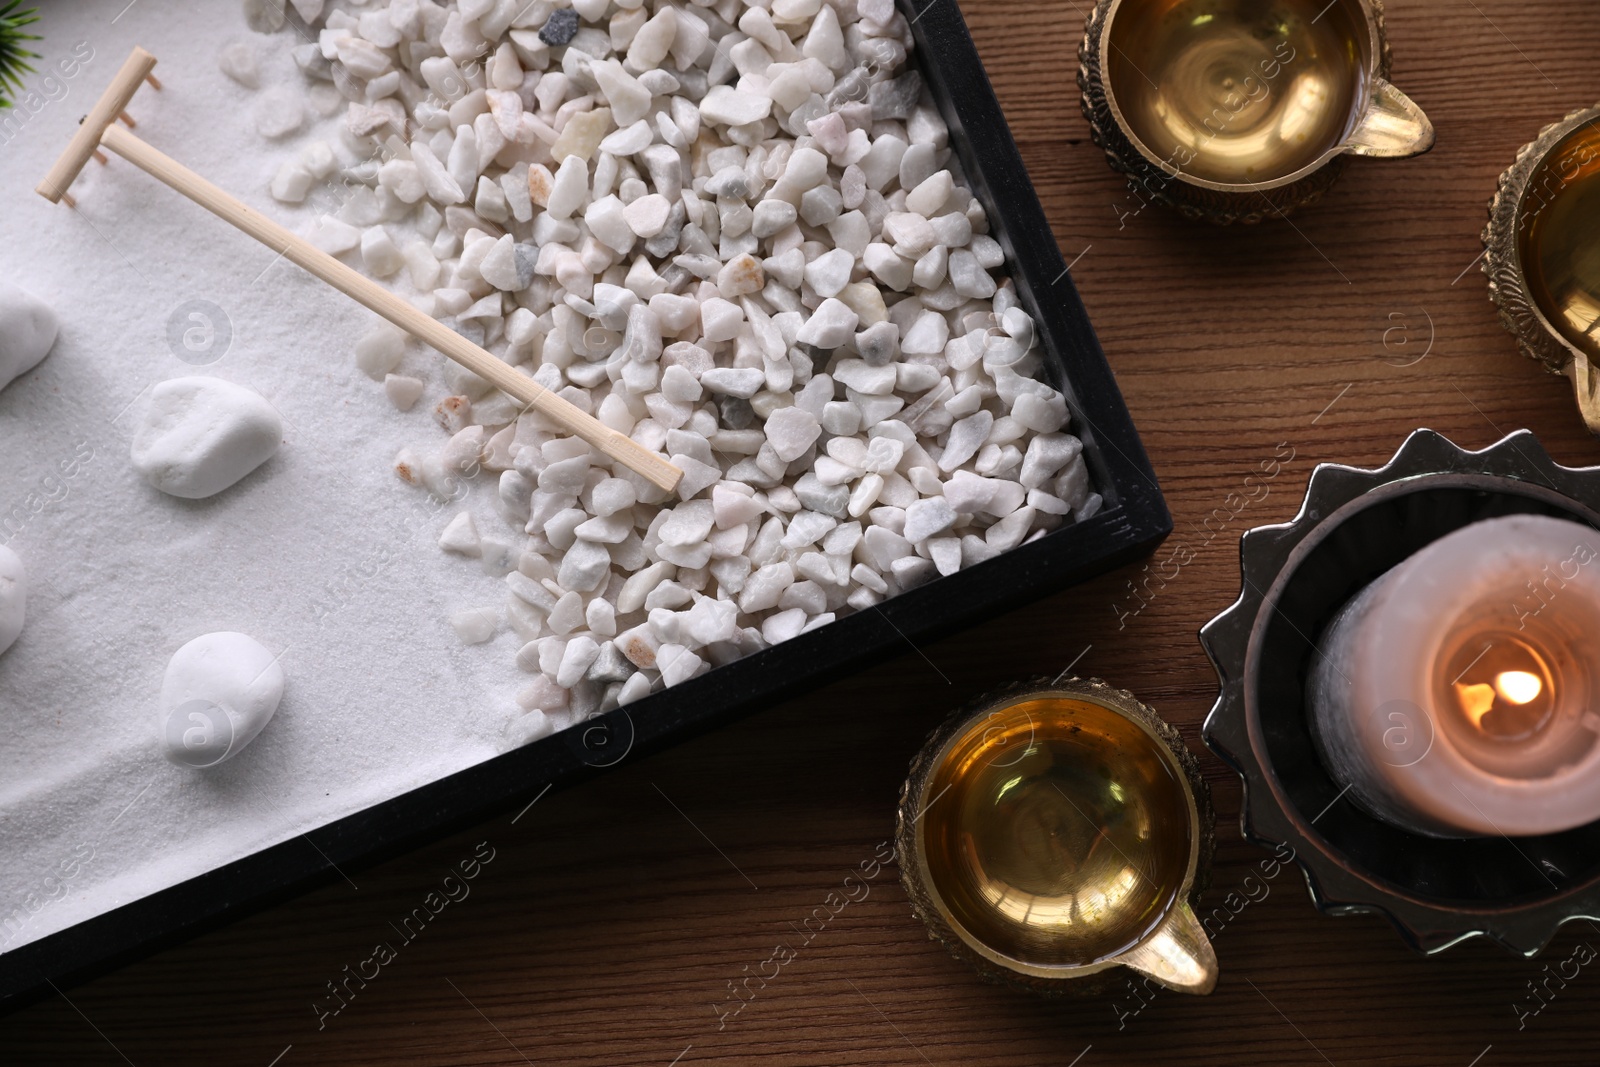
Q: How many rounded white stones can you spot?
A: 4